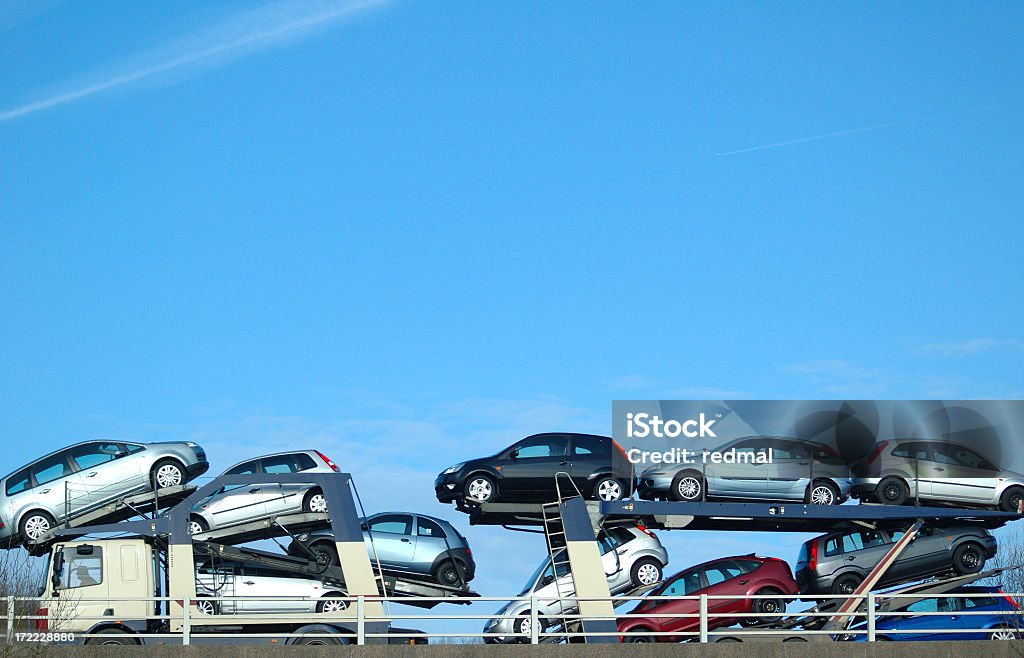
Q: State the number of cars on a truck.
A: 11